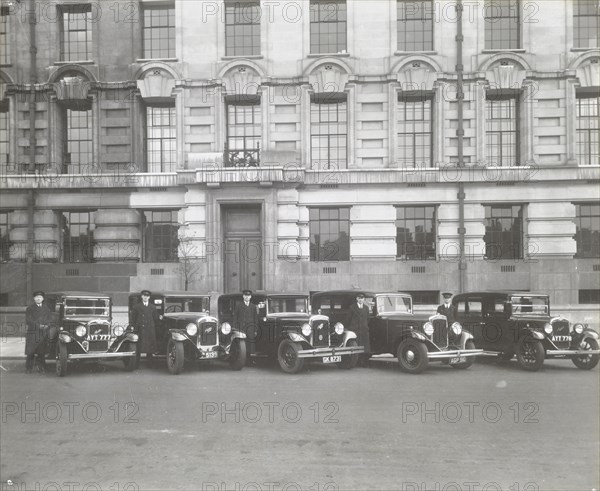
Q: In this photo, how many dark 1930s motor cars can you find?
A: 5